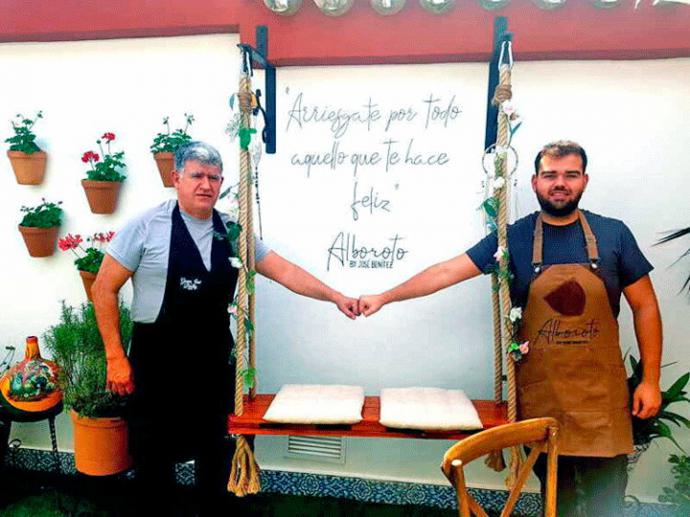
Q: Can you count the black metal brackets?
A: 2